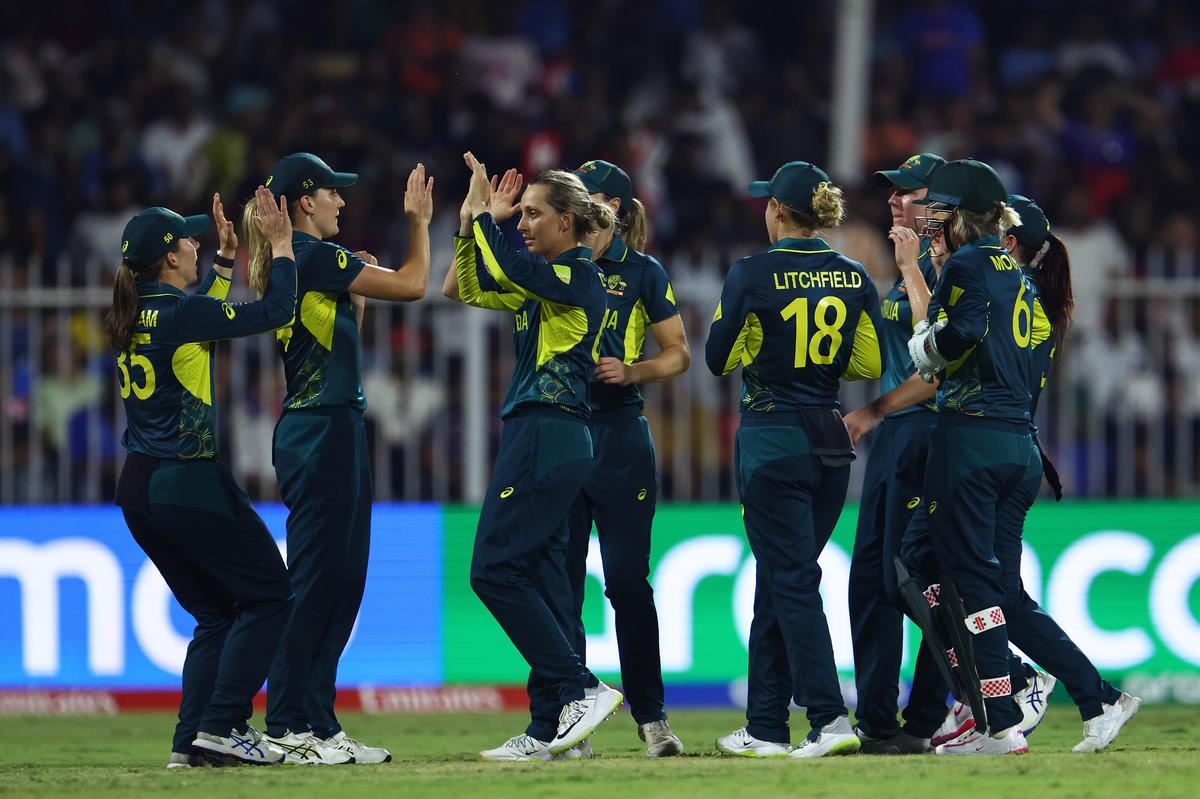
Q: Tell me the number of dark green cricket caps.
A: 6